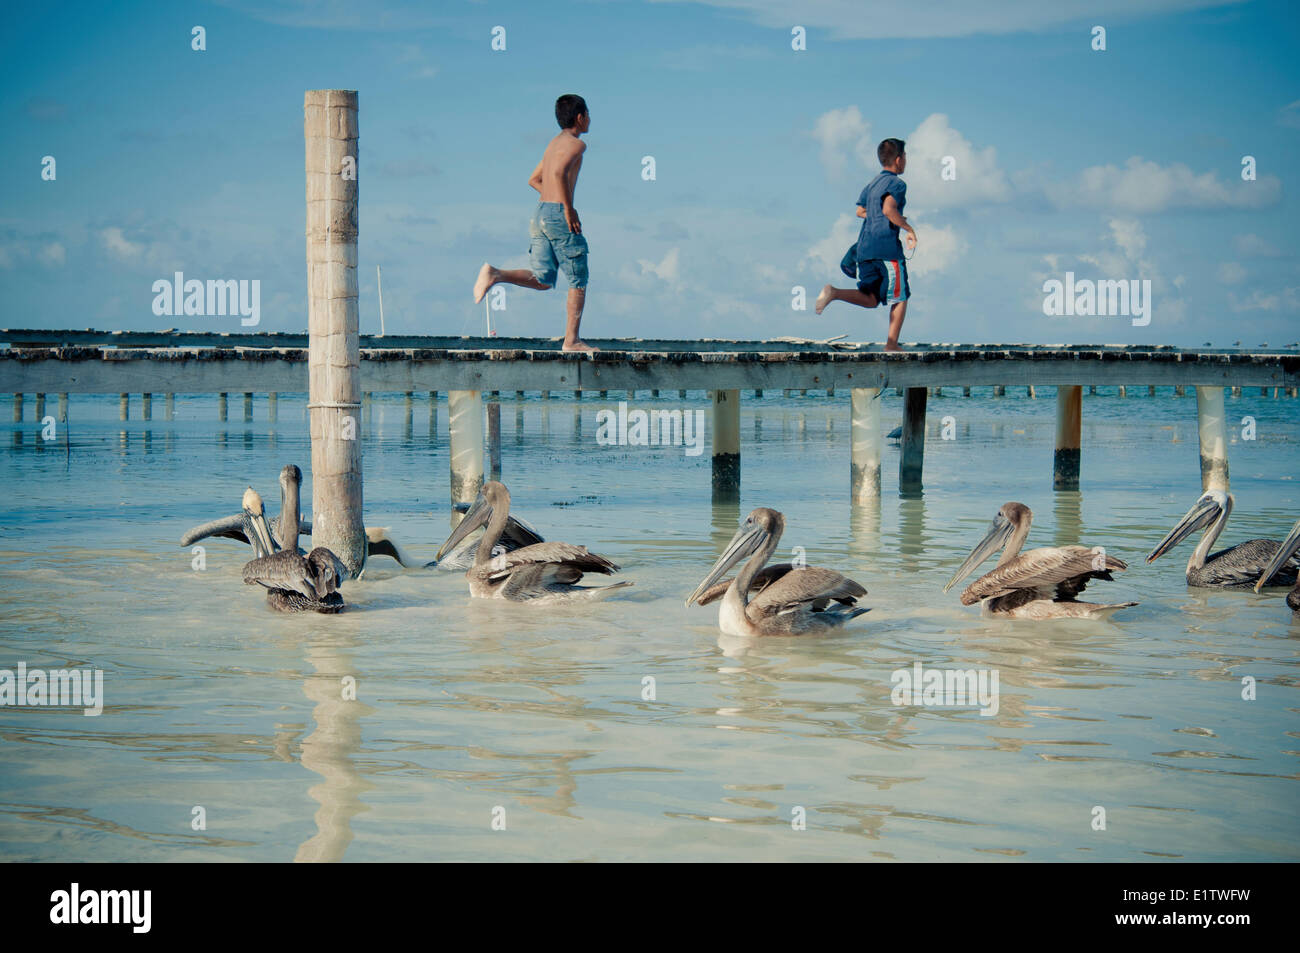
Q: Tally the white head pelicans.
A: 2